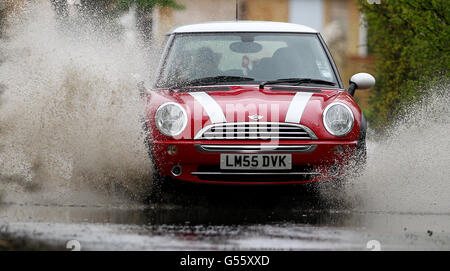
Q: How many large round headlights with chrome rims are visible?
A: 2